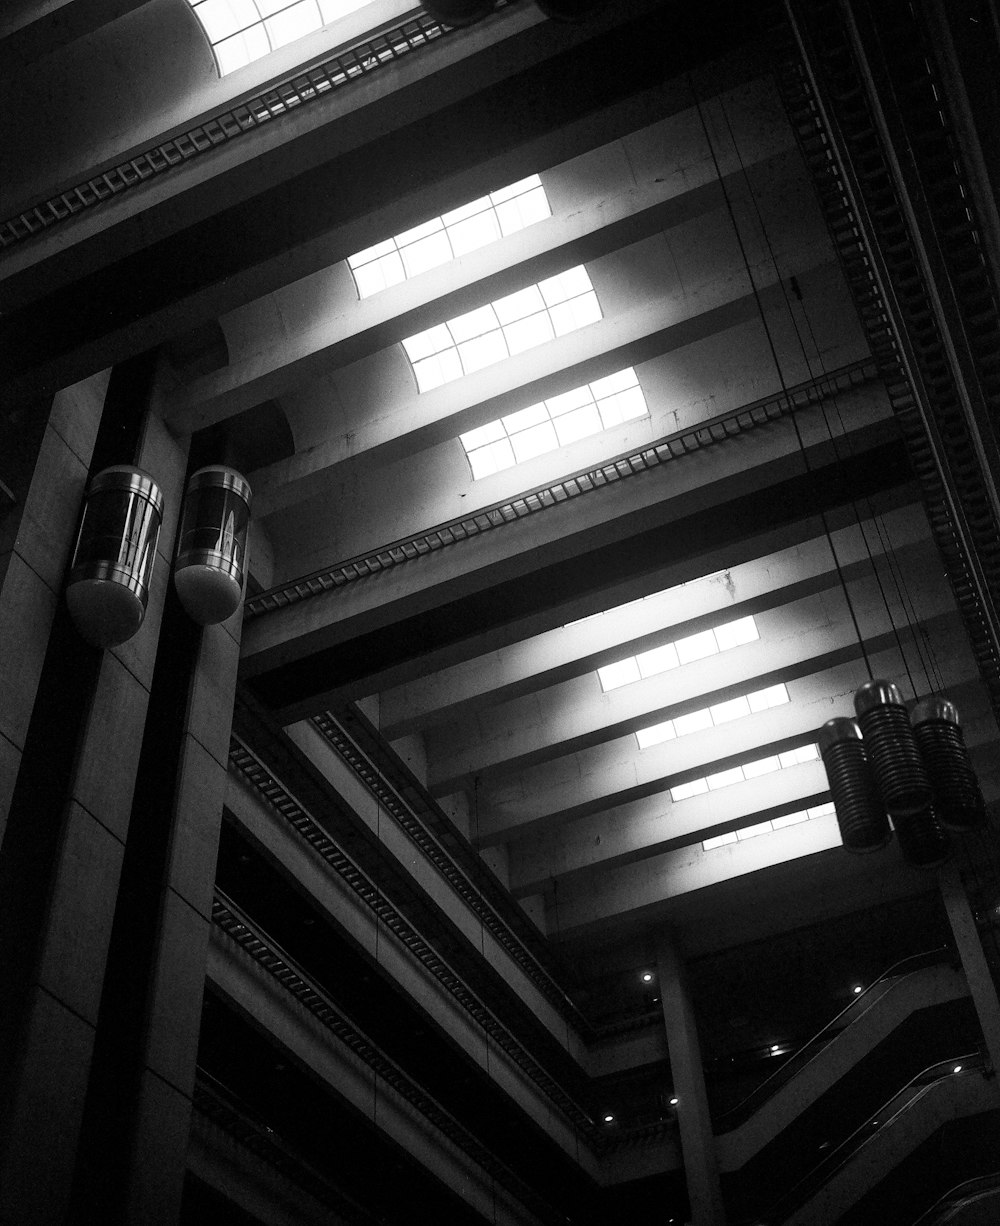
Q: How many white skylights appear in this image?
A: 9